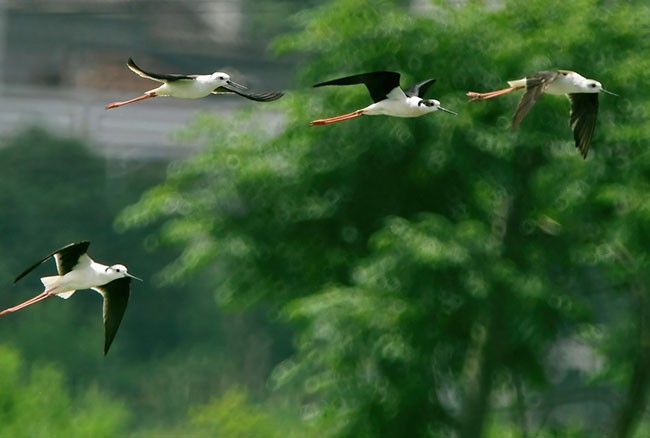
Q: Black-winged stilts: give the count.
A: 4